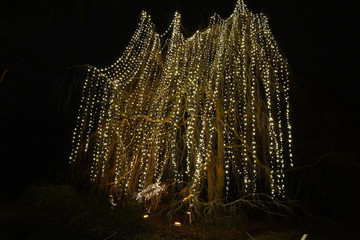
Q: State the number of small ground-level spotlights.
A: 2